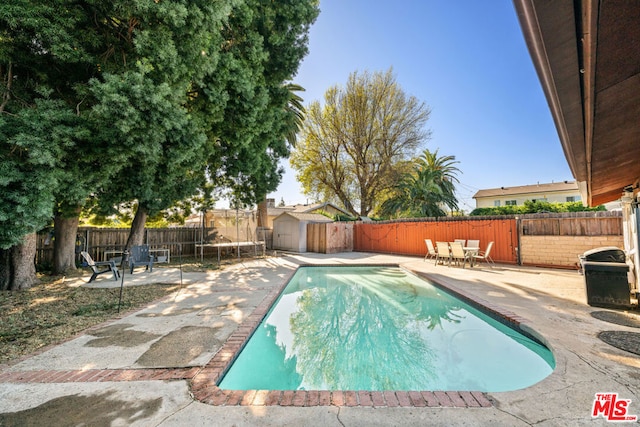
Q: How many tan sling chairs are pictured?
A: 6